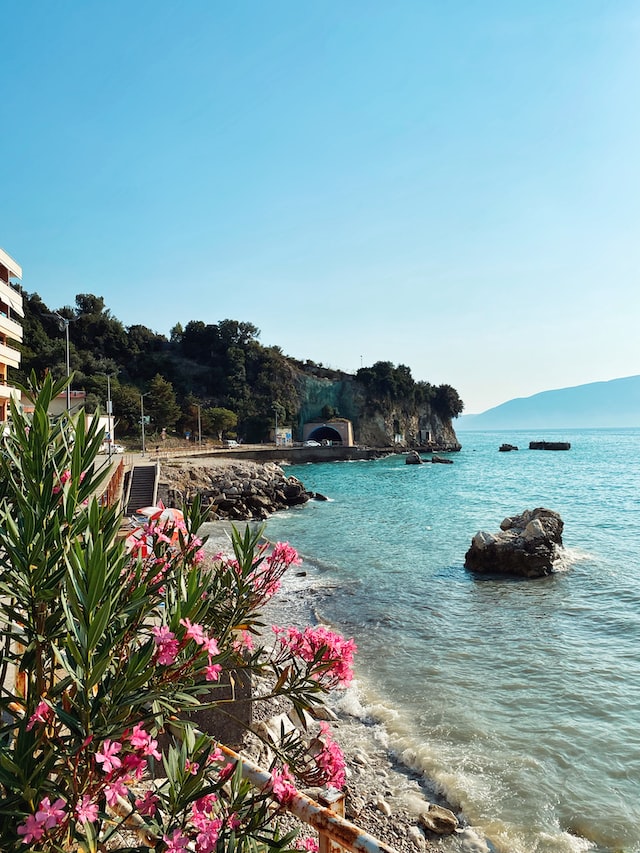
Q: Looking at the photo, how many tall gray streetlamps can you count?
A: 5